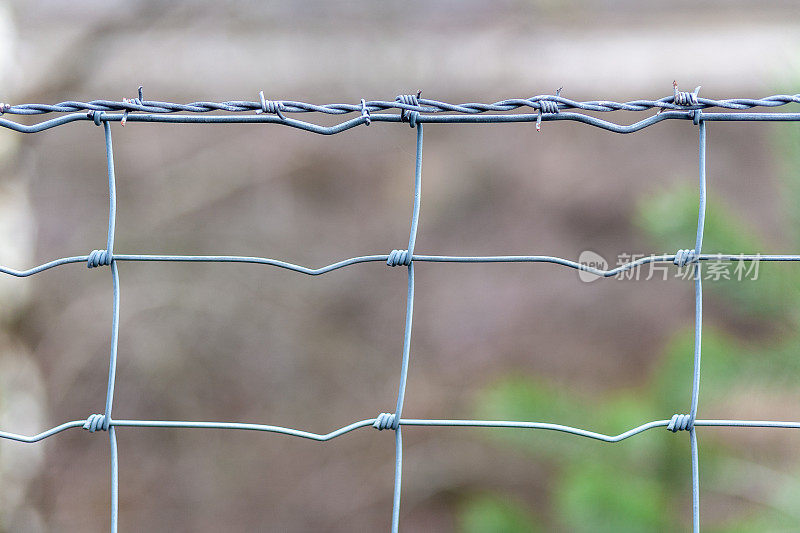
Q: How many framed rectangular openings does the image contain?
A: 4